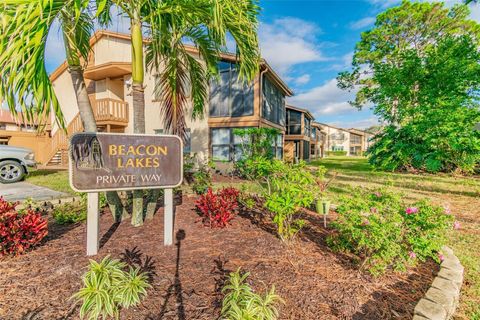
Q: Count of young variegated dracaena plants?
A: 2